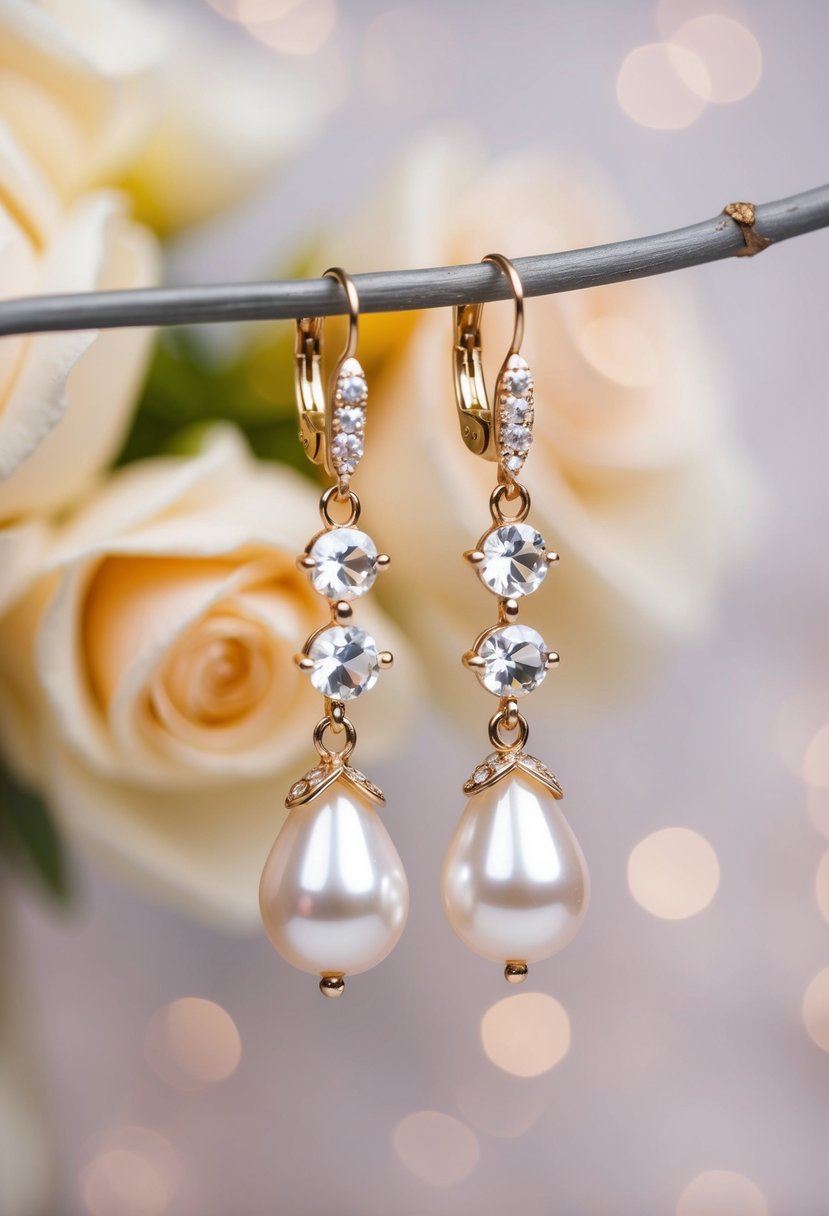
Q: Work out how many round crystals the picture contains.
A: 4